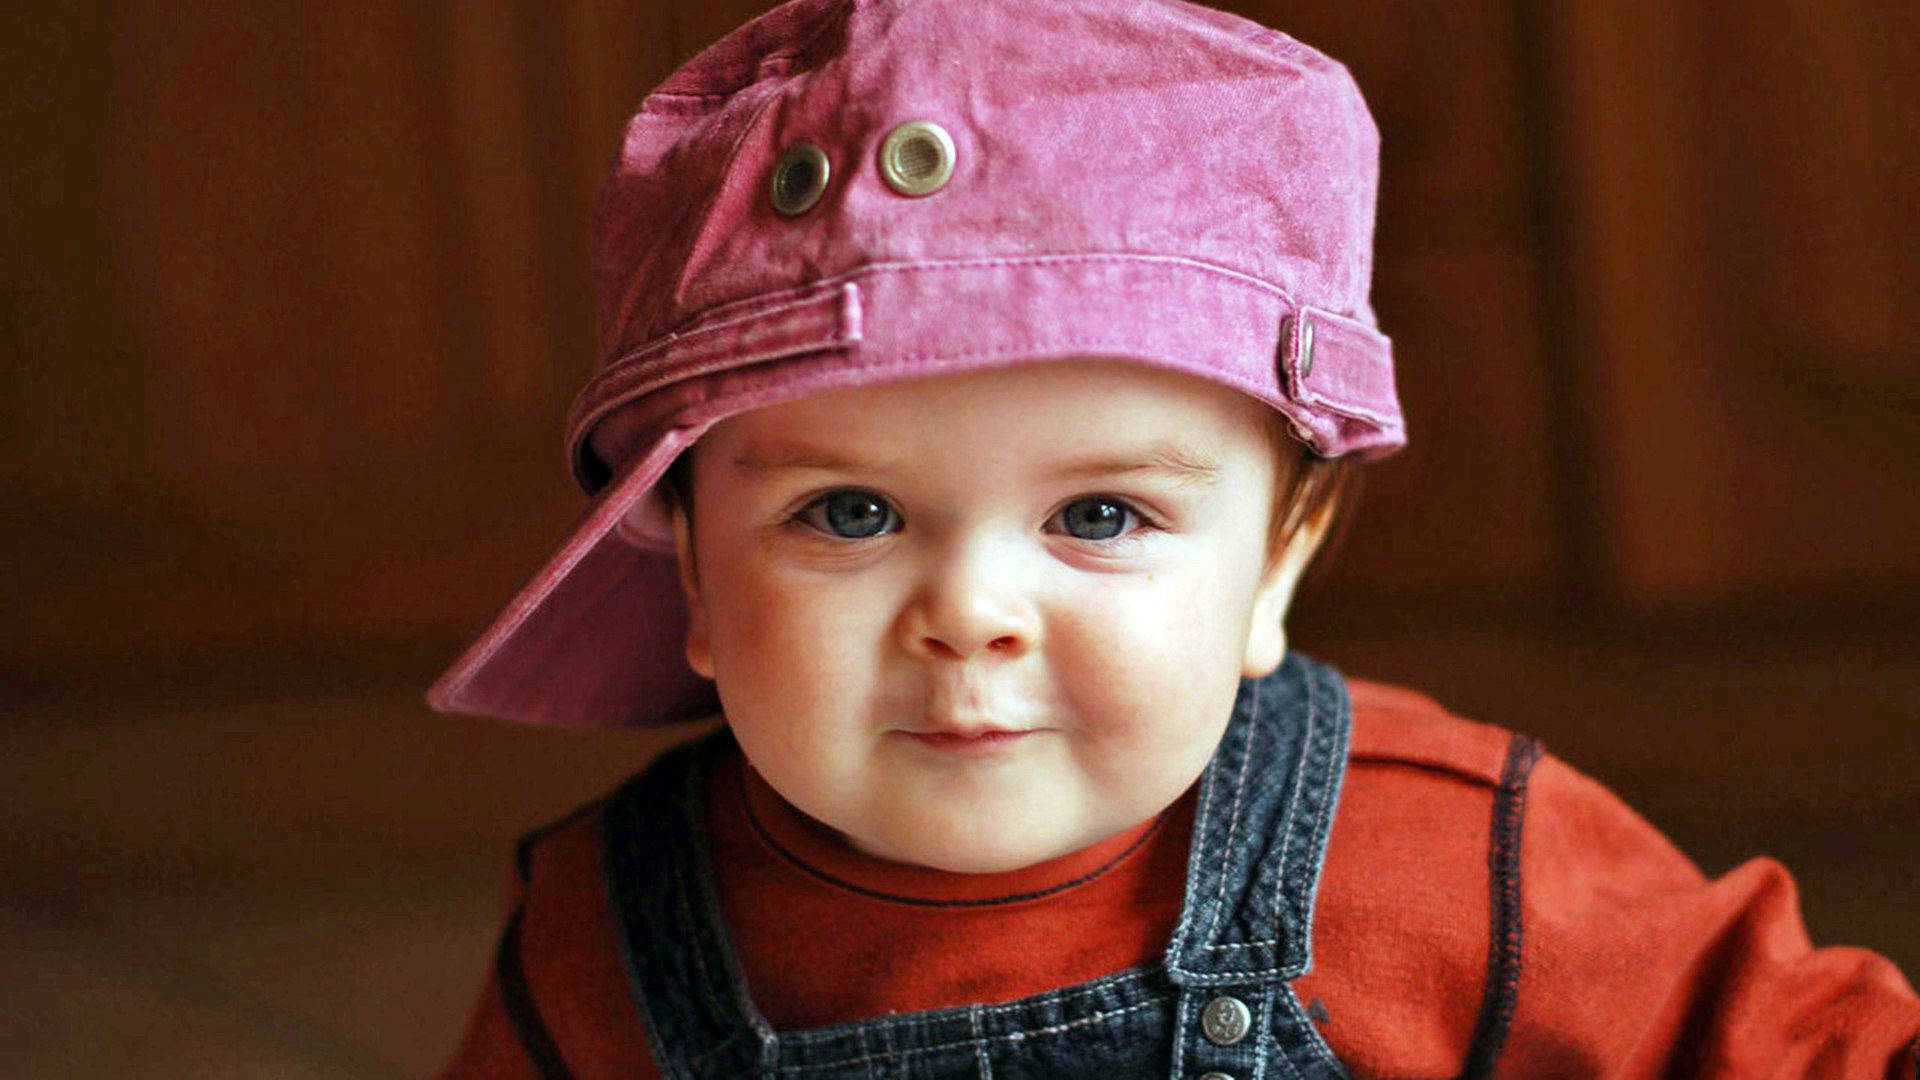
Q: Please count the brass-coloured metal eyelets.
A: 2